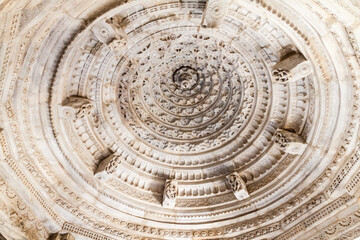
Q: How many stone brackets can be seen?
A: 8